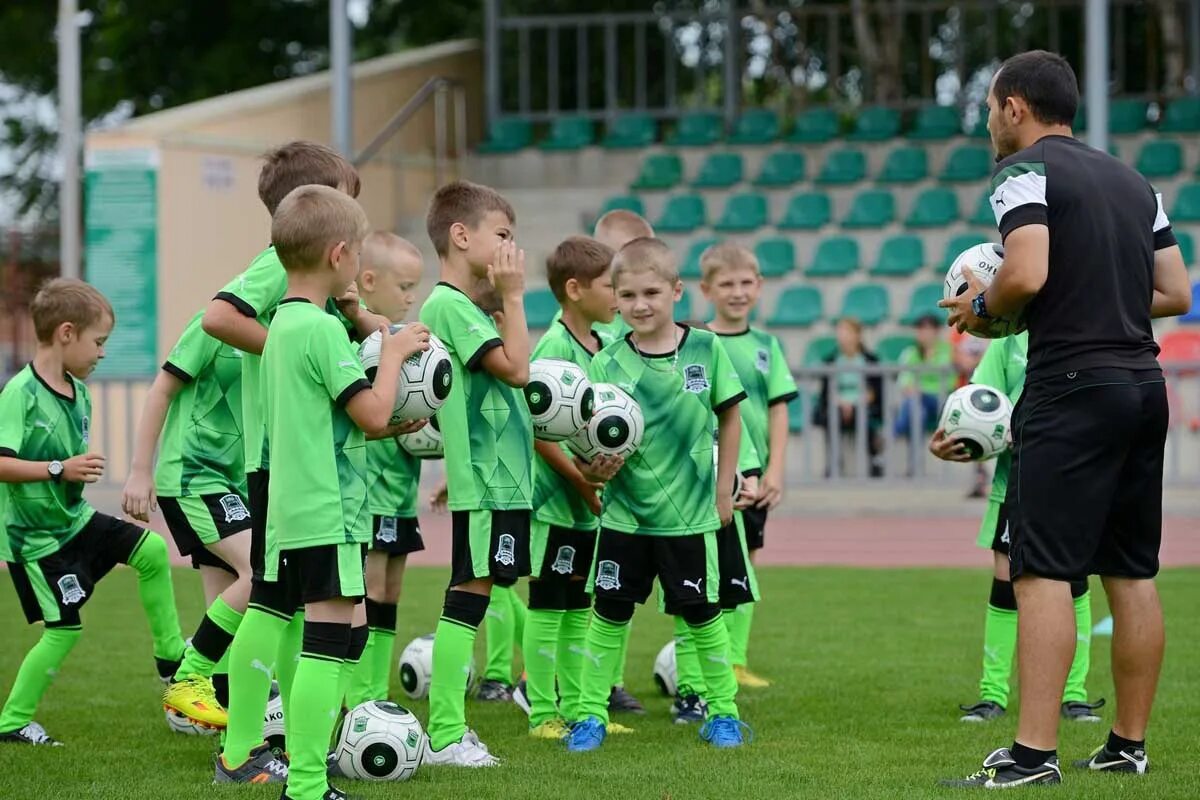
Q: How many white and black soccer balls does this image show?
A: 12